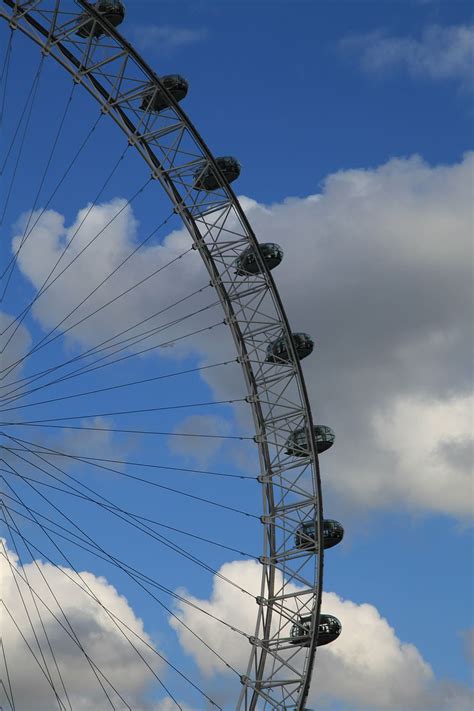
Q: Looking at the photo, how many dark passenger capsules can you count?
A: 8